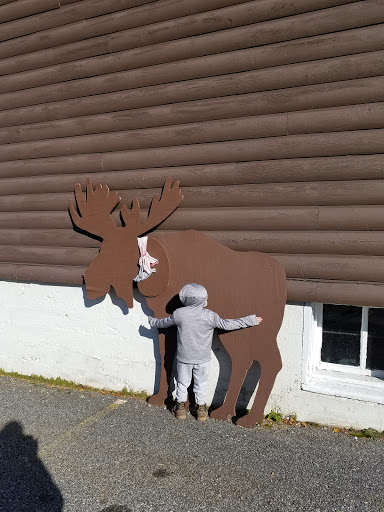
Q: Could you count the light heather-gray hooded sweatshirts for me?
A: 1